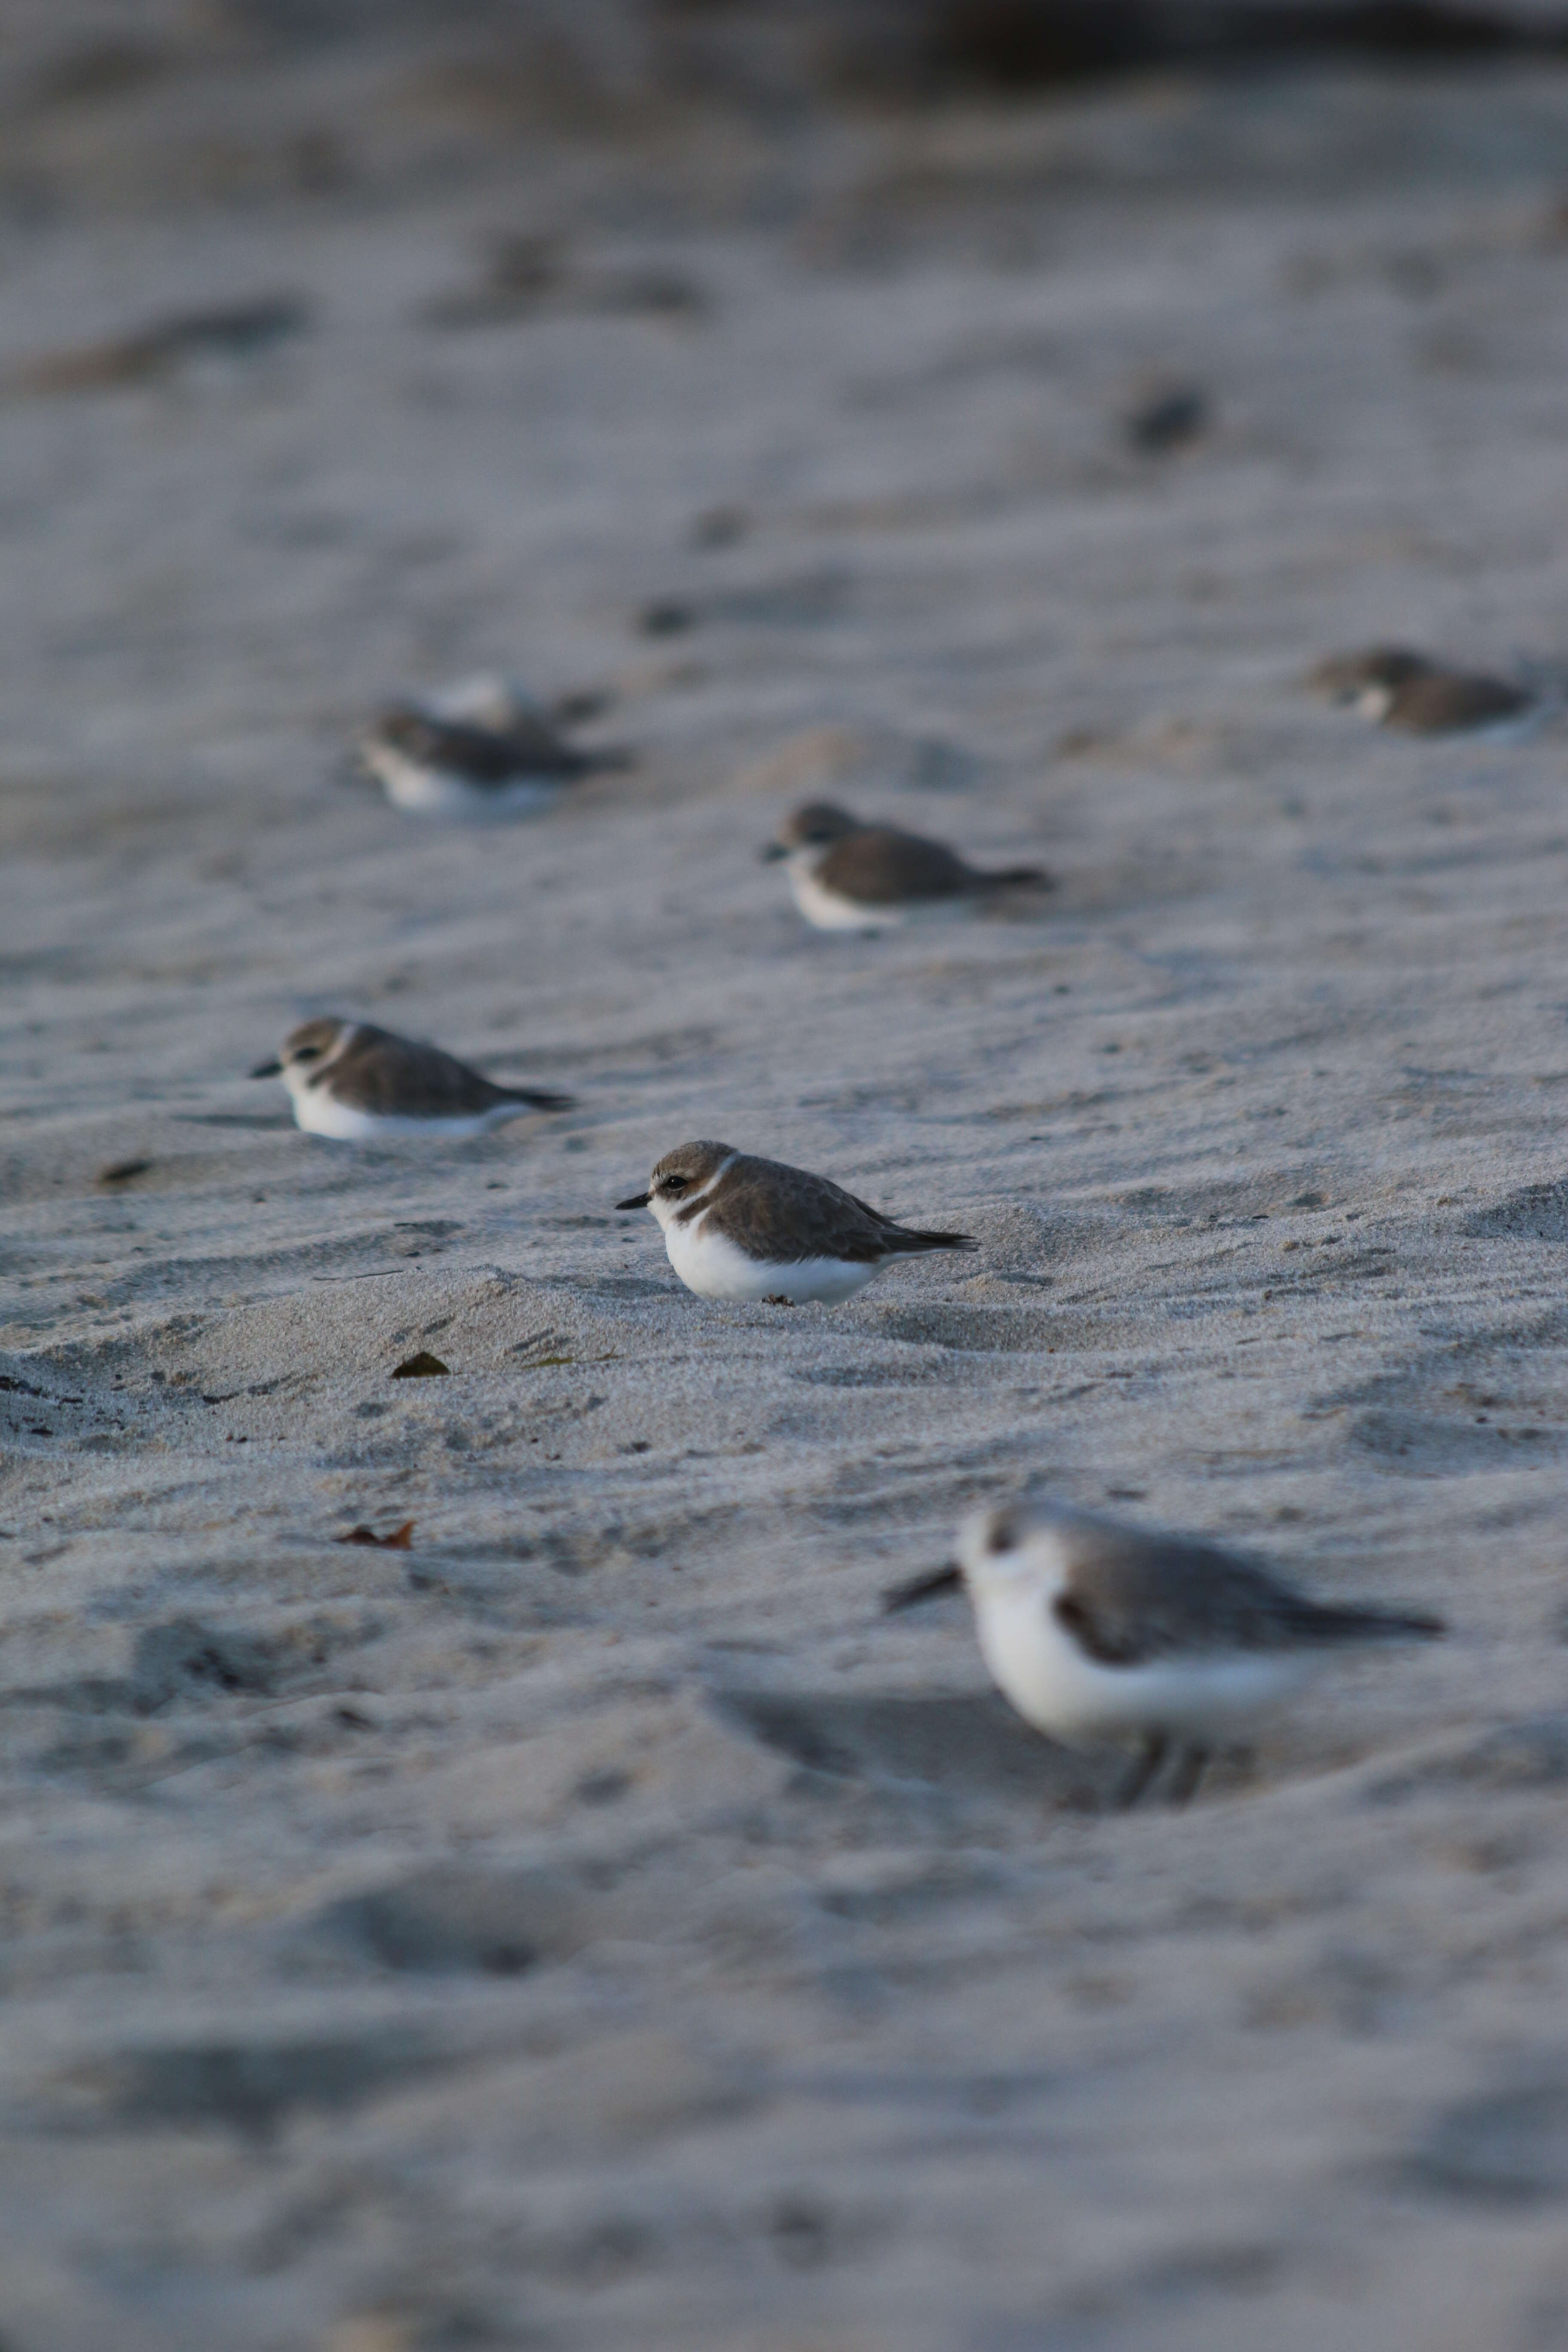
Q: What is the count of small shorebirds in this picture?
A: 6